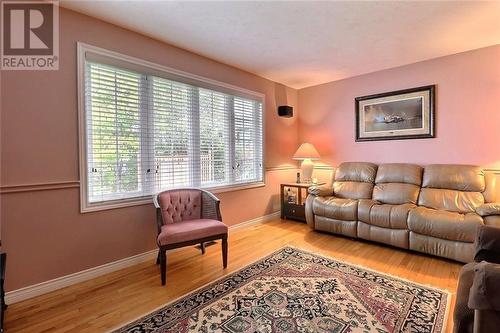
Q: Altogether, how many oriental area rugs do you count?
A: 1